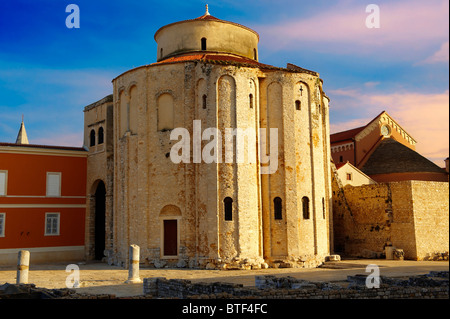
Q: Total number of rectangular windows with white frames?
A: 4